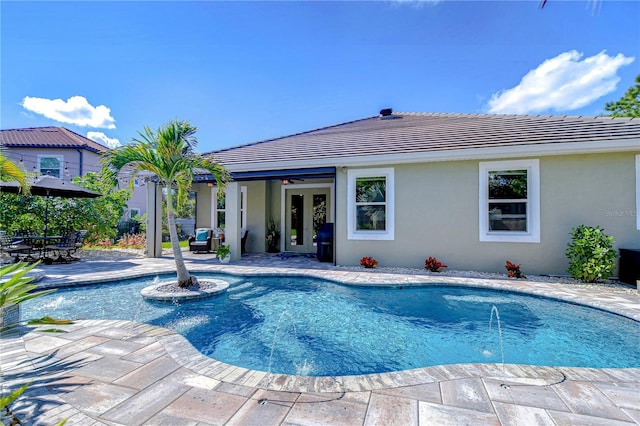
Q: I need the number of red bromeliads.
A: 3